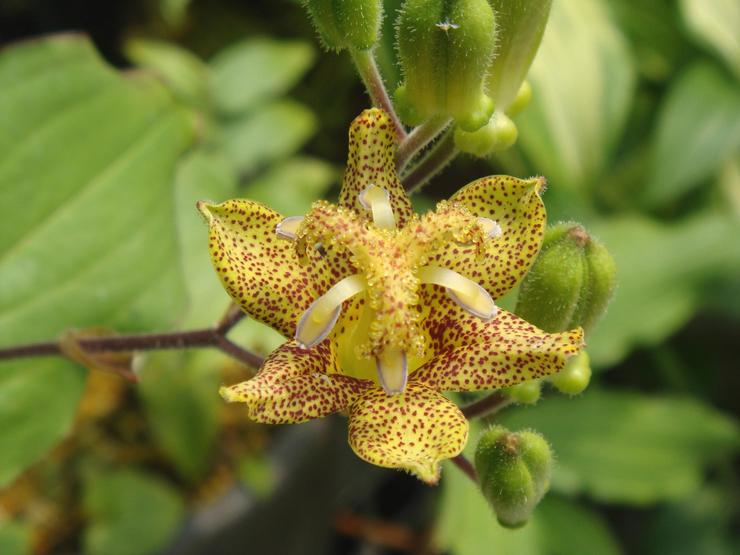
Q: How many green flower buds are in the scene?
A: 5